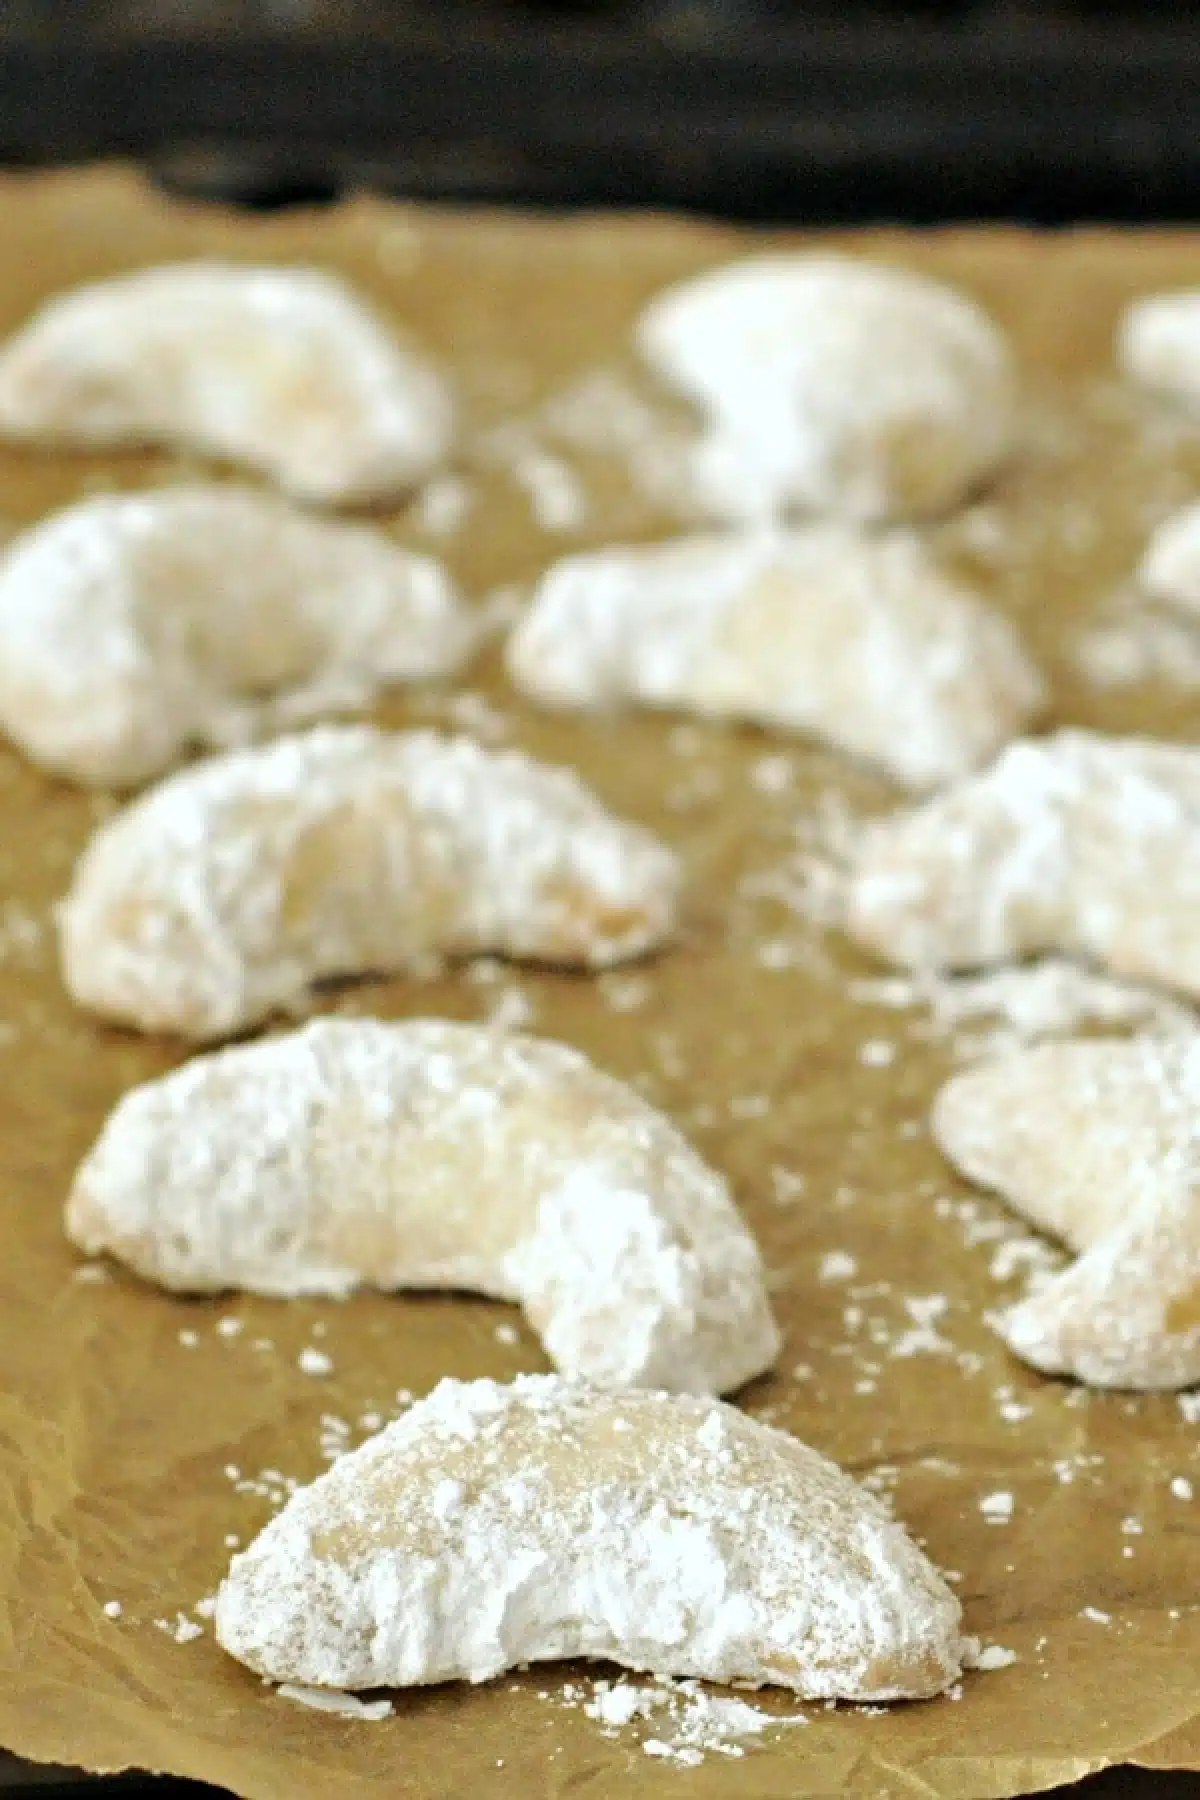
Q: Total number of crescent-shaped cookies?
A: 11